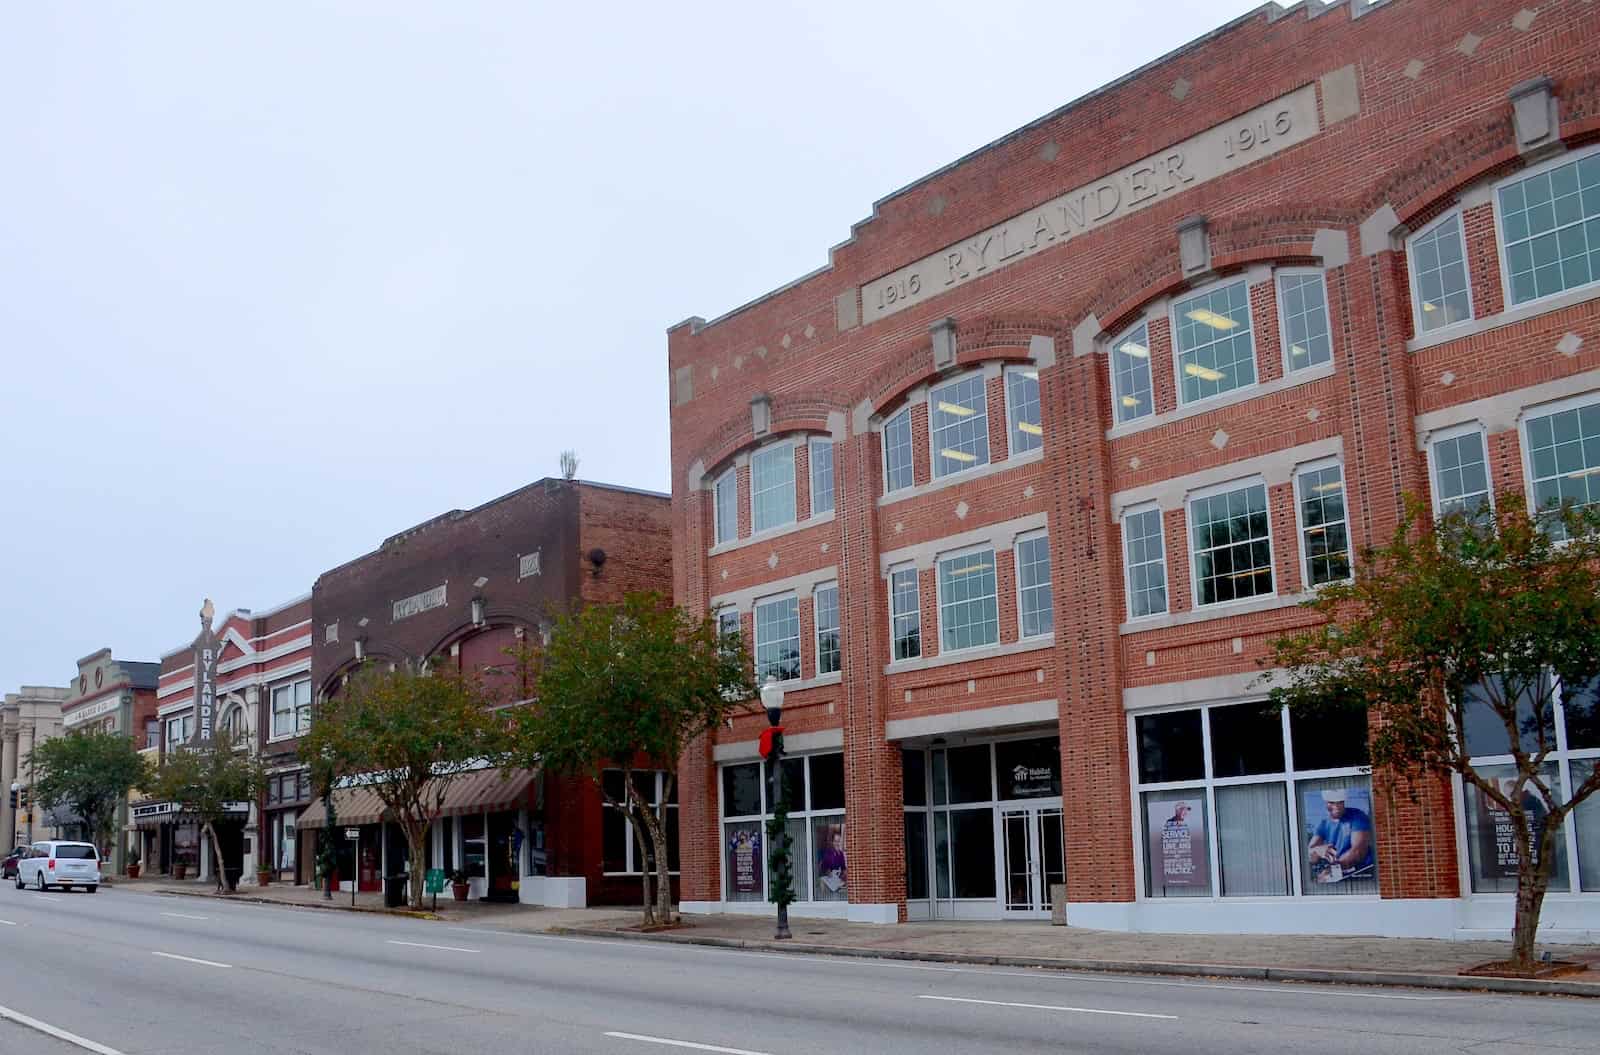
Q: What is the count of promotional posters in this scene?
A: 5